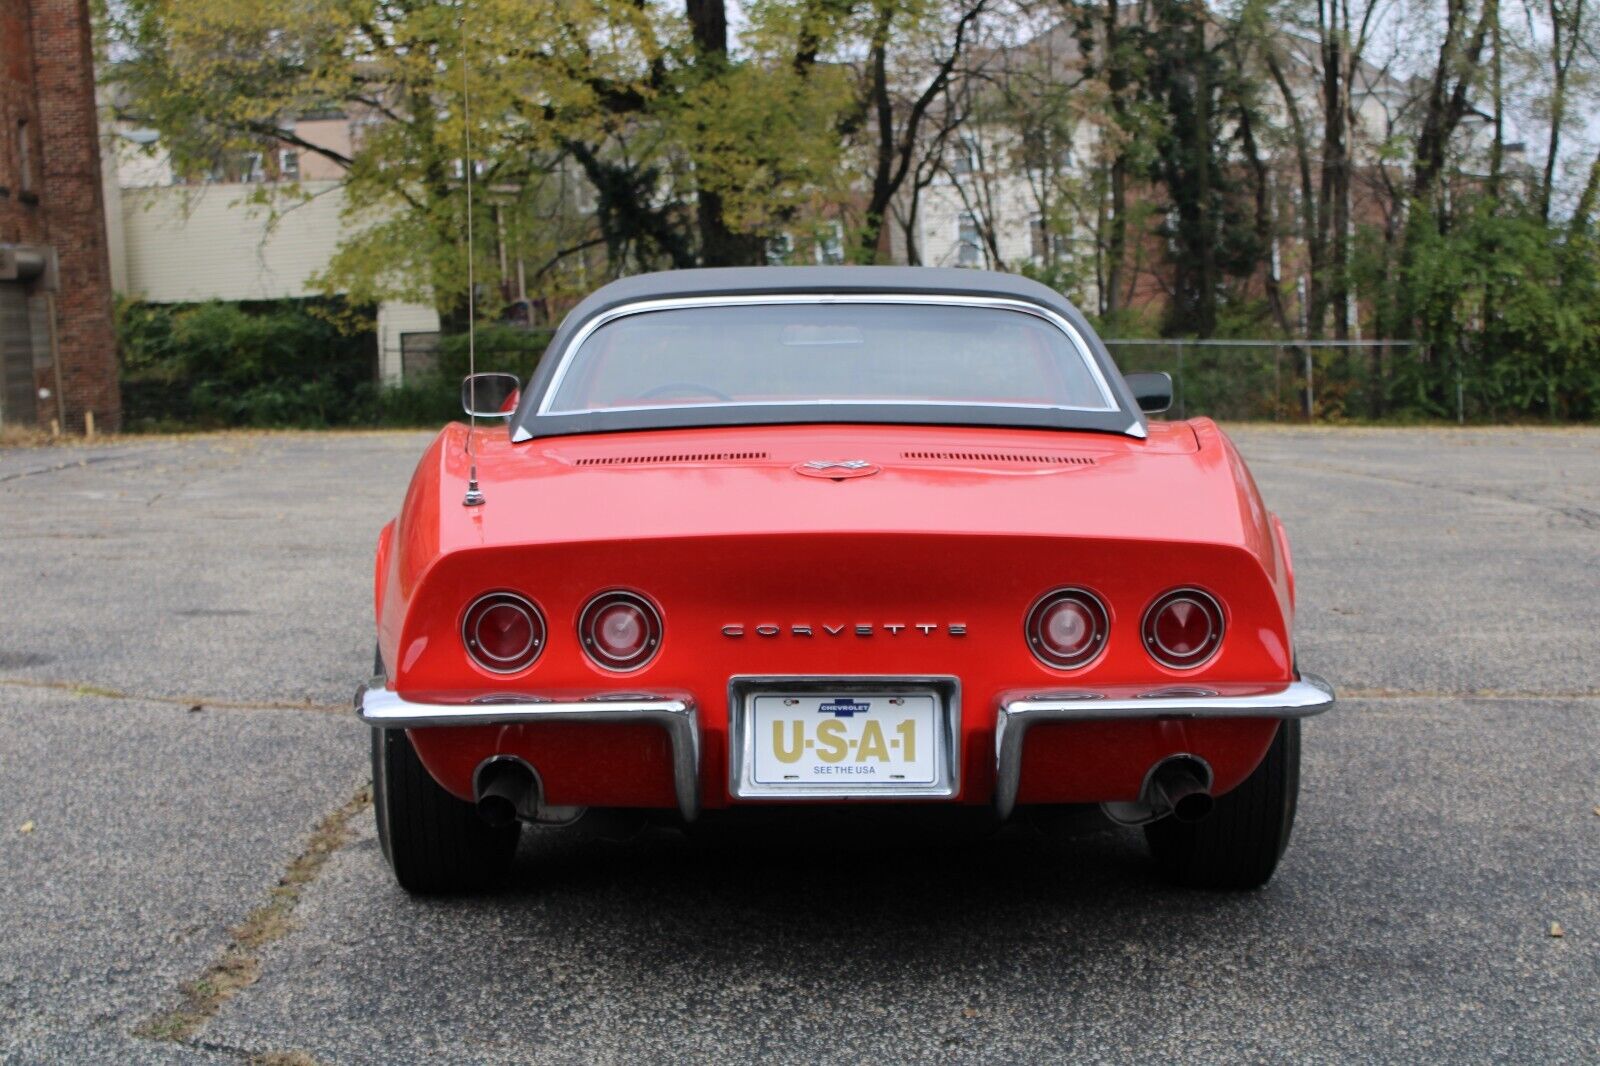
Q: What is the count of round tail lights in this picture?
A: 4